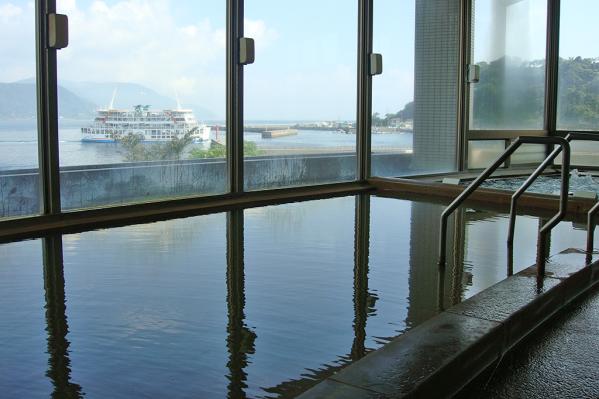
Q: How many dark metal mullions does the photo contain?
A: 5